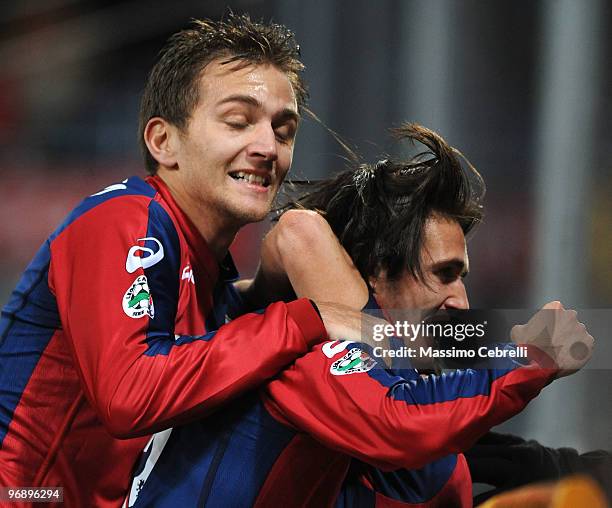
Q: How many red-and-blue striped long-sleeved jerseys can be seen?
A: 2